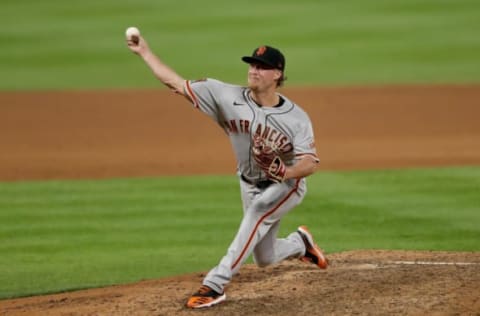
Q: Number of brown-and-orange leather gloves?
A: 1